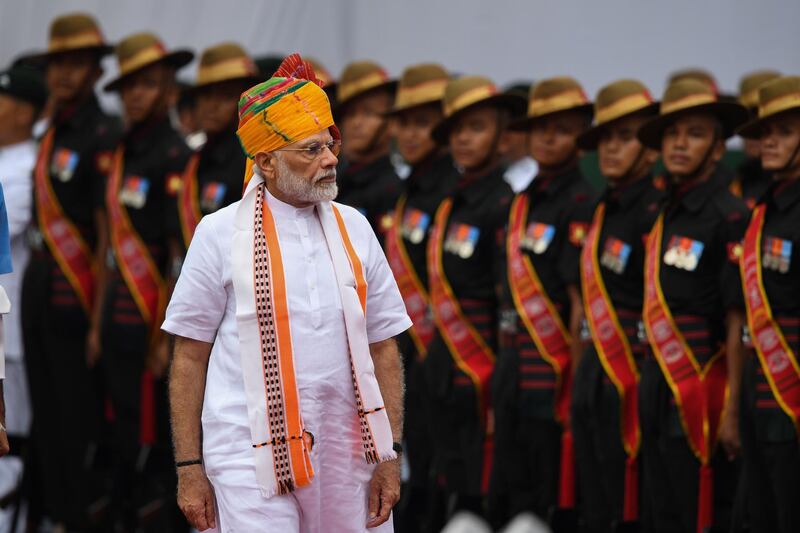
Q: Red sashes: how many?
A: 9